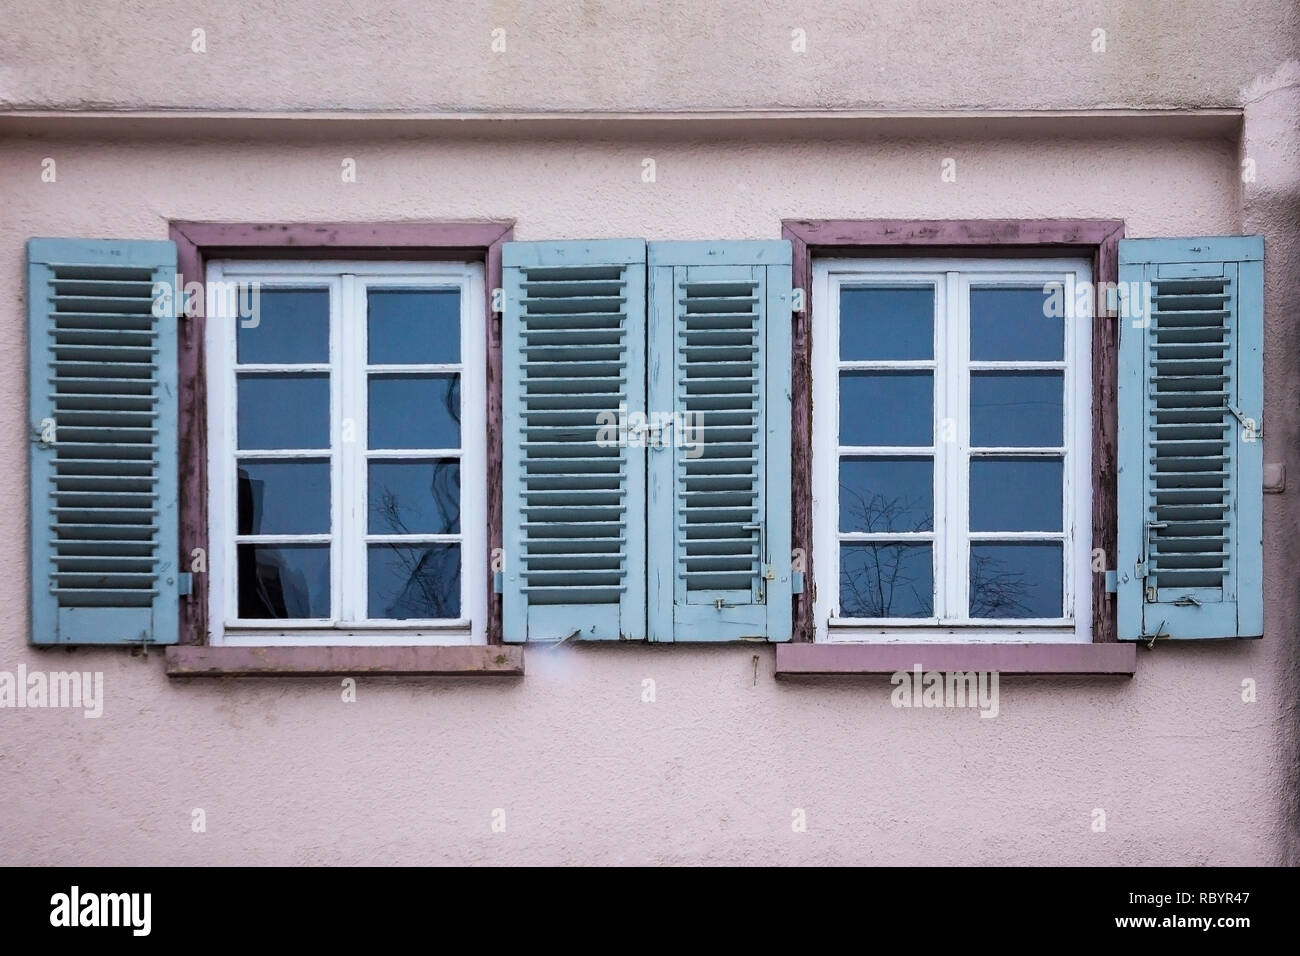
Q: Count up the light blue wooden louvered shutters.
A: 4